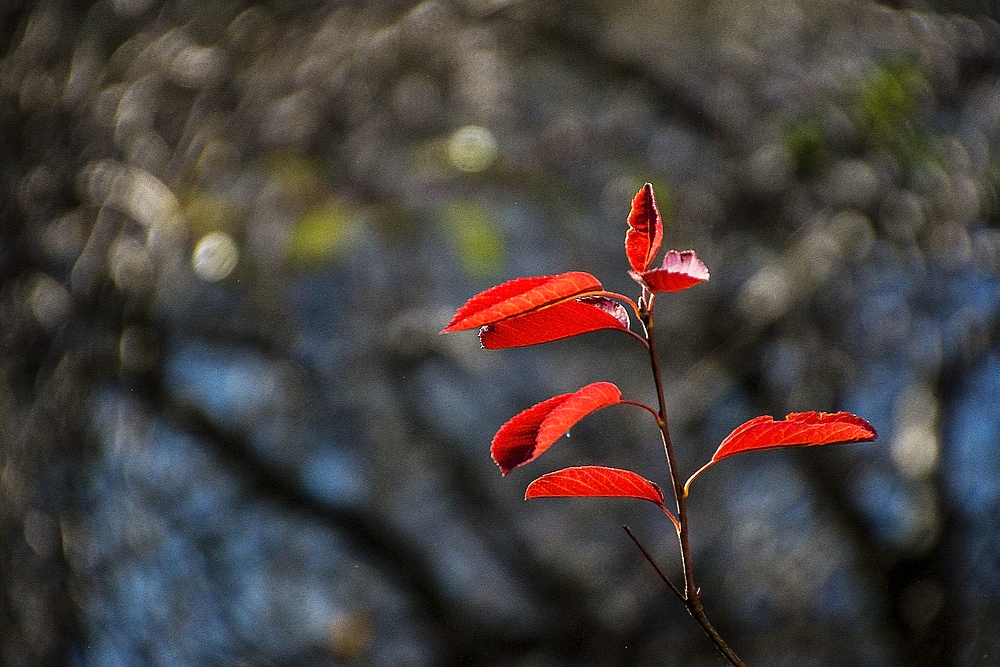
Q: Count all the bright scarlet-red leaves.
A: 7